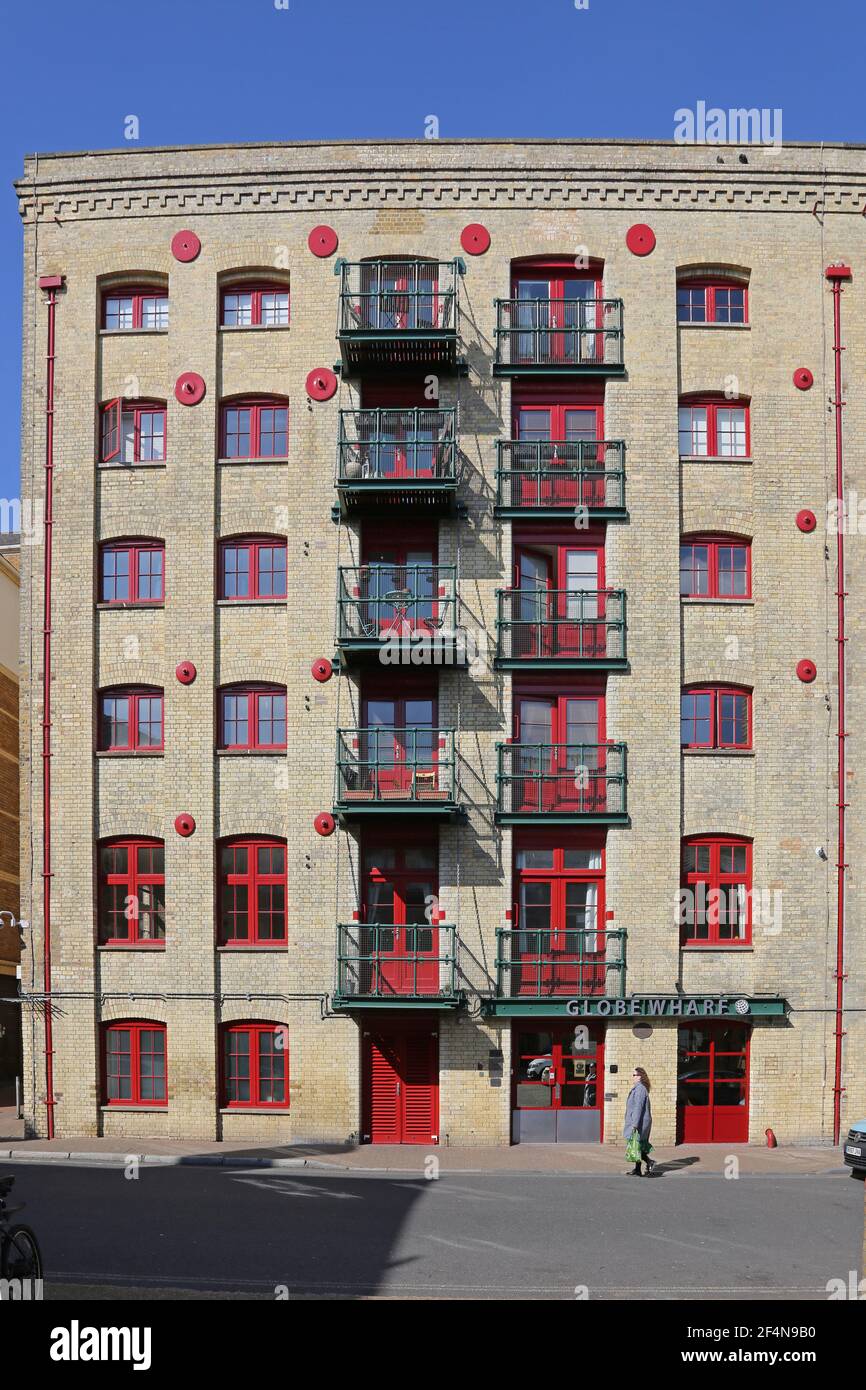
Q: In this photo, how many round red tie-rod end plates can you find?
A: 13